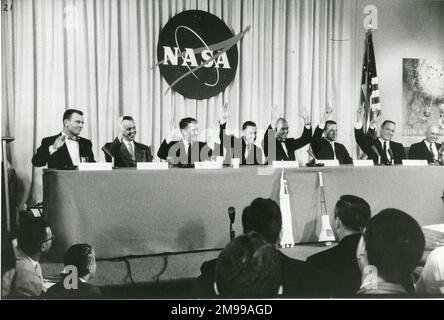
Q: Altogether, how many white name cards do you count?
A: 7